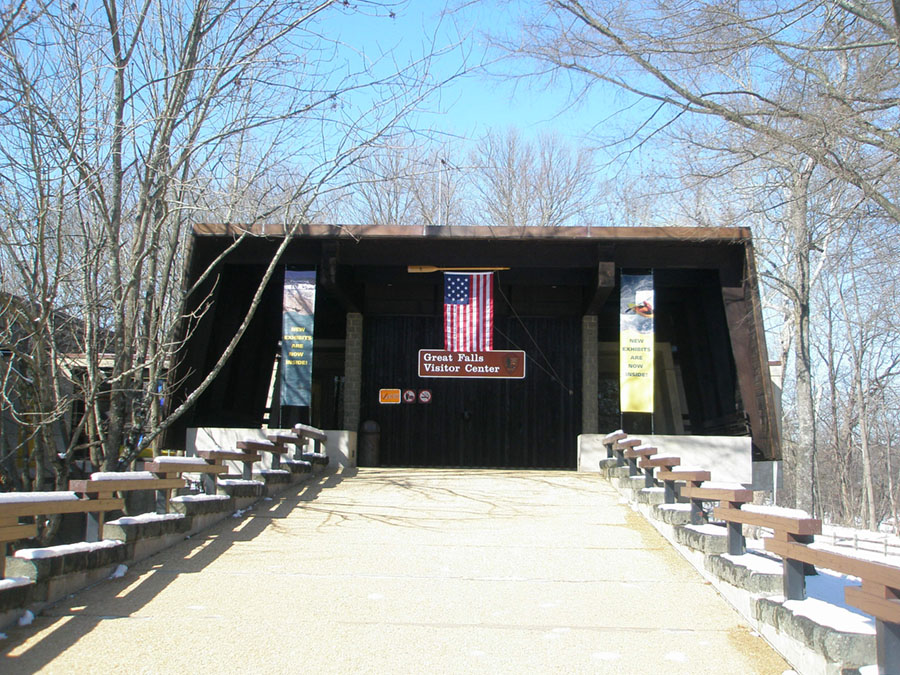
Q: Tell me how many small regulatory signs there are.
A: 3